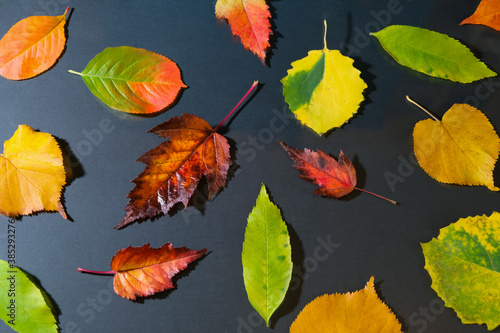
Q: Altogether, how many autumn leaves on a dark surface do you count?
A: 15